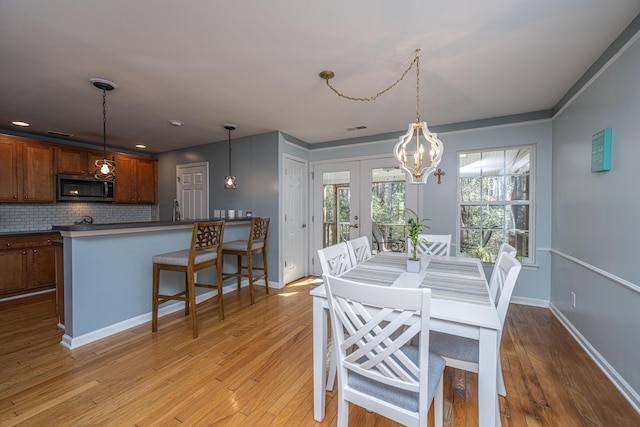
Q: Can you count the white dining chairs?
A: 6